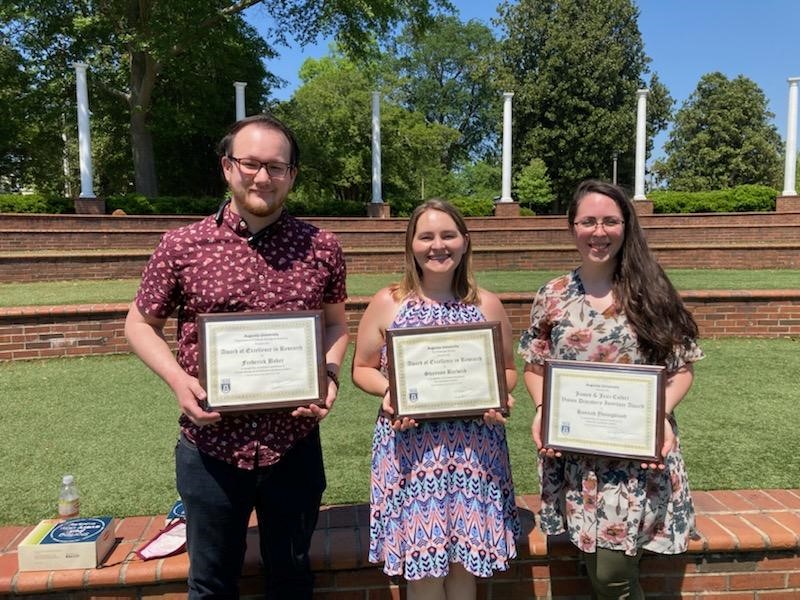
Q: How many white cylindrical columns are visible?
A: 6